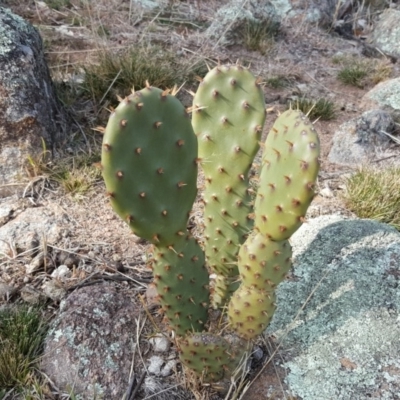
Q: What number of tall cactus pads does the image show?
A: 3